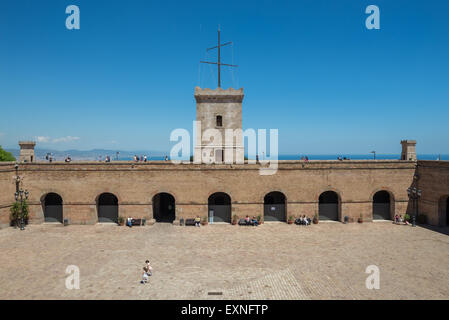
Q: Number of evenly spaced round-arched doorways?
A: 7